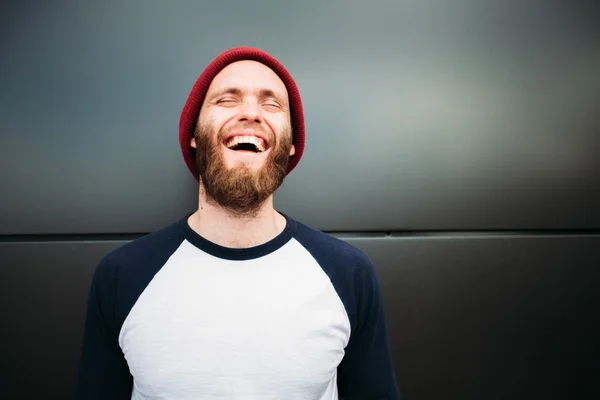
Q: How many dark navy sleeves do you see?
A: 2